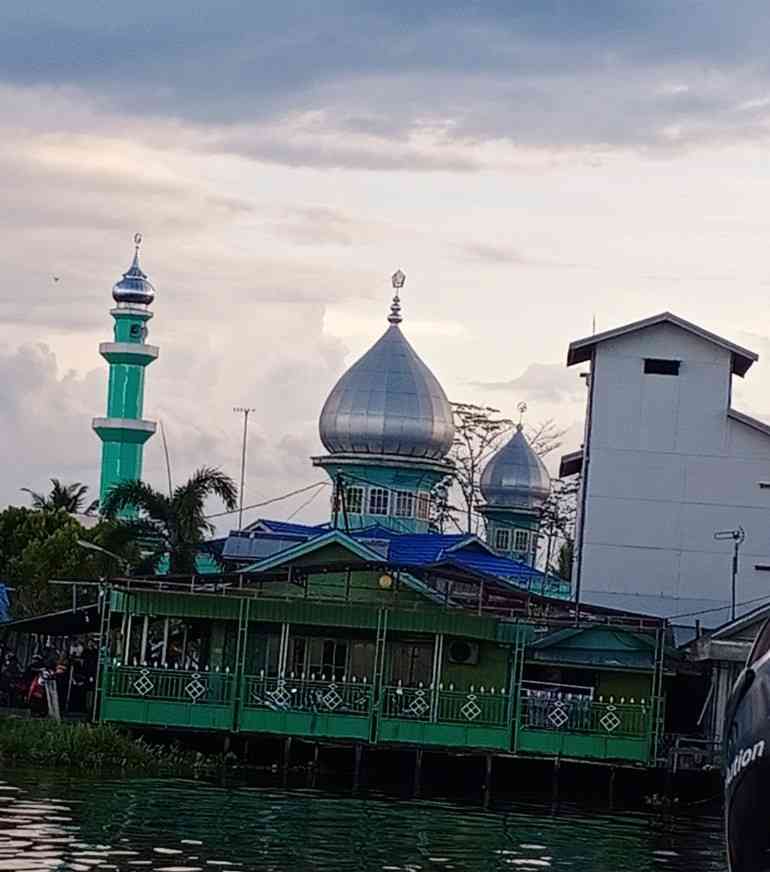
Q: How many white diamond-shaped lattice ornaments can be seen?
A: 8